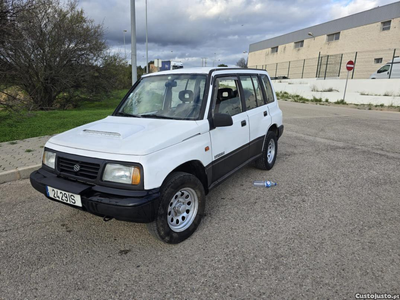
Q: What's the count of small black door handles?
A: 2